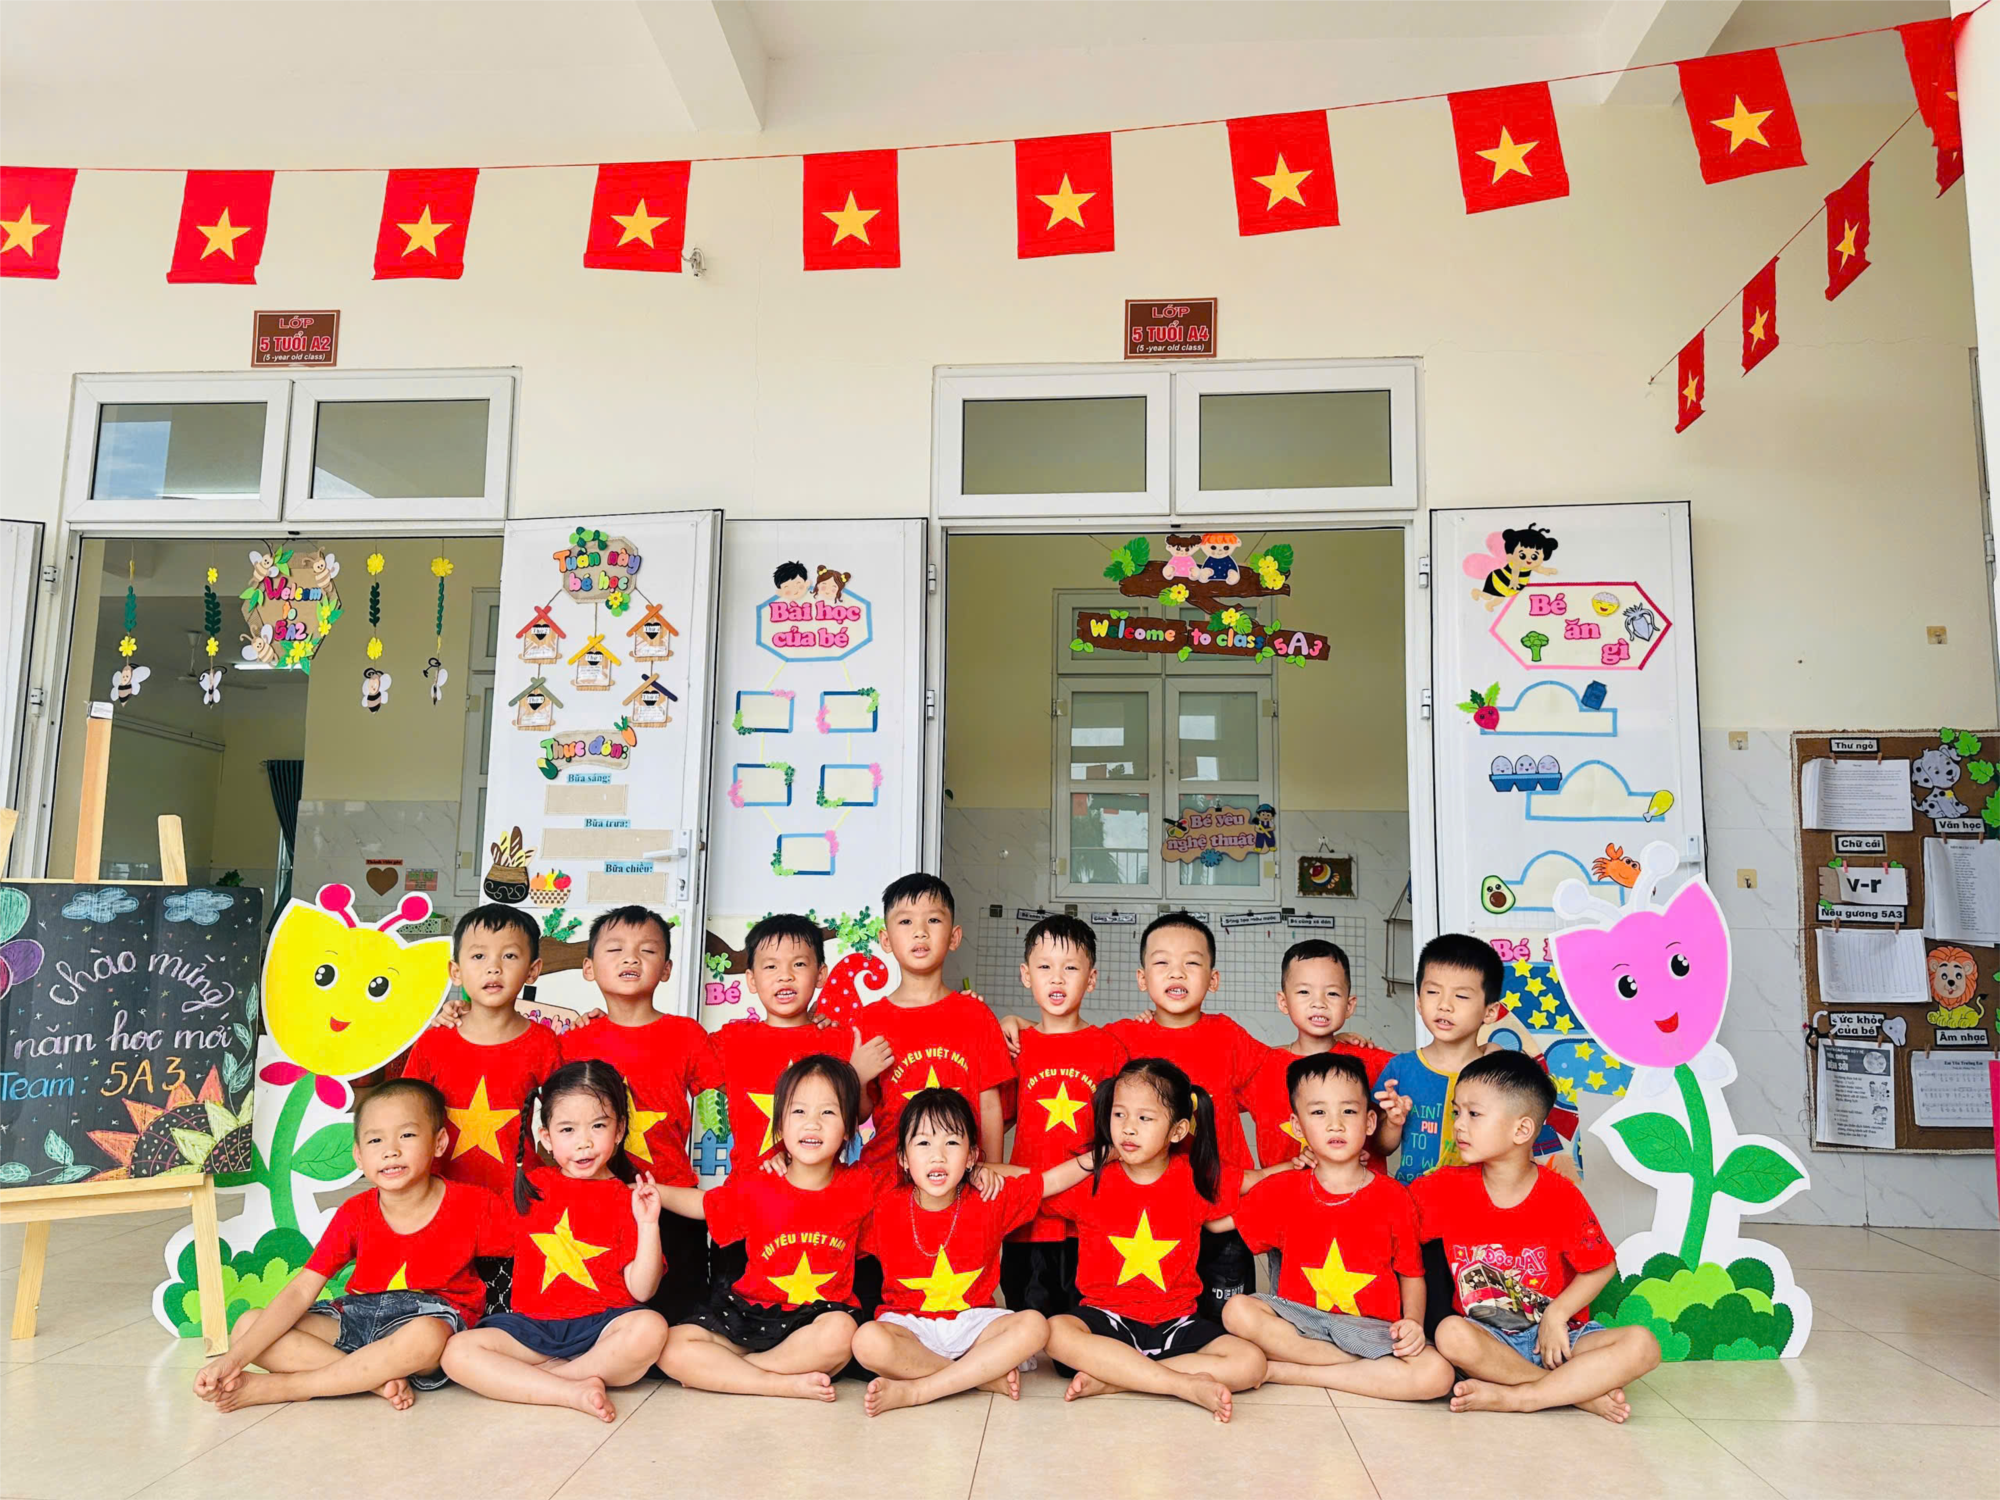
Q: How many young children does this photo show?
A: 15